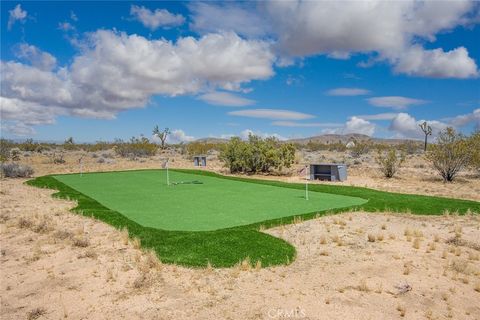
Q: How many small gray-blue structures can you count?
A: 2